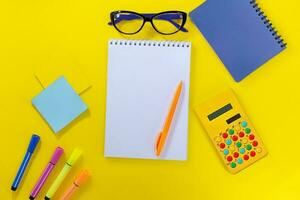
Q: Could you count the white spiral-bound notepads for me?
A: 1